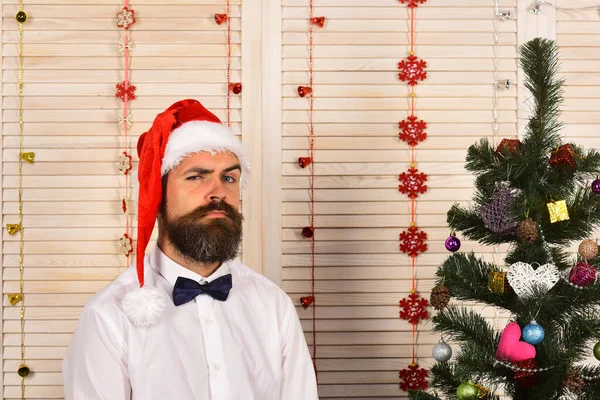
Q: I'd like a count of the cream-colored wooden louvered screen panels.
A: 3